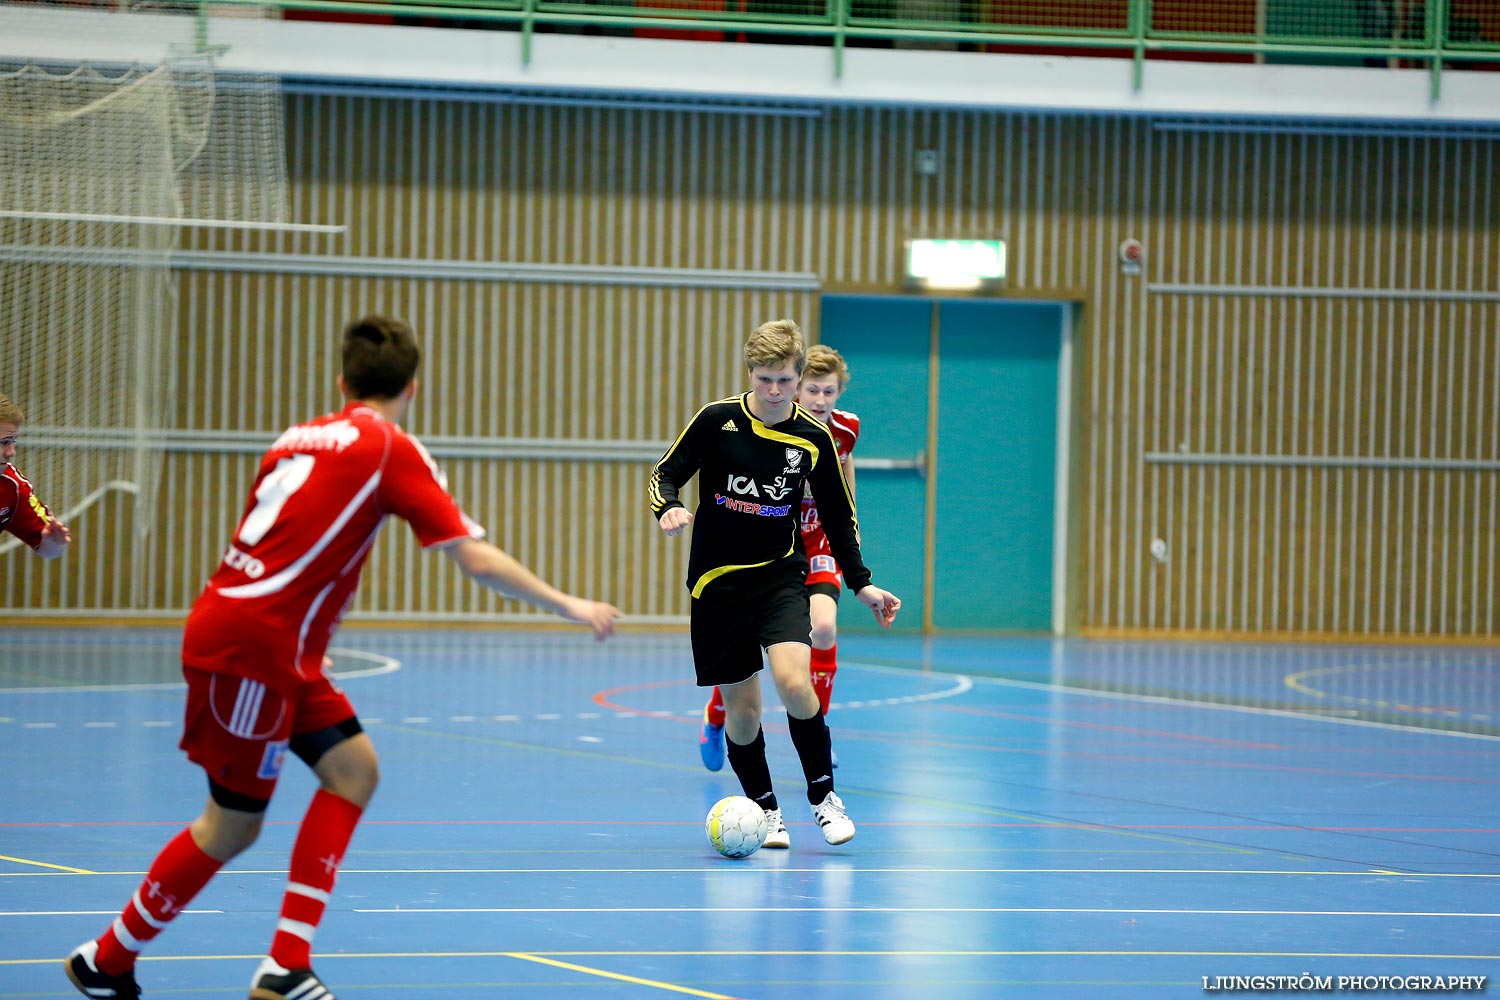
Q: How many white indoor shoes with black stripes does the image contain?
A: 2